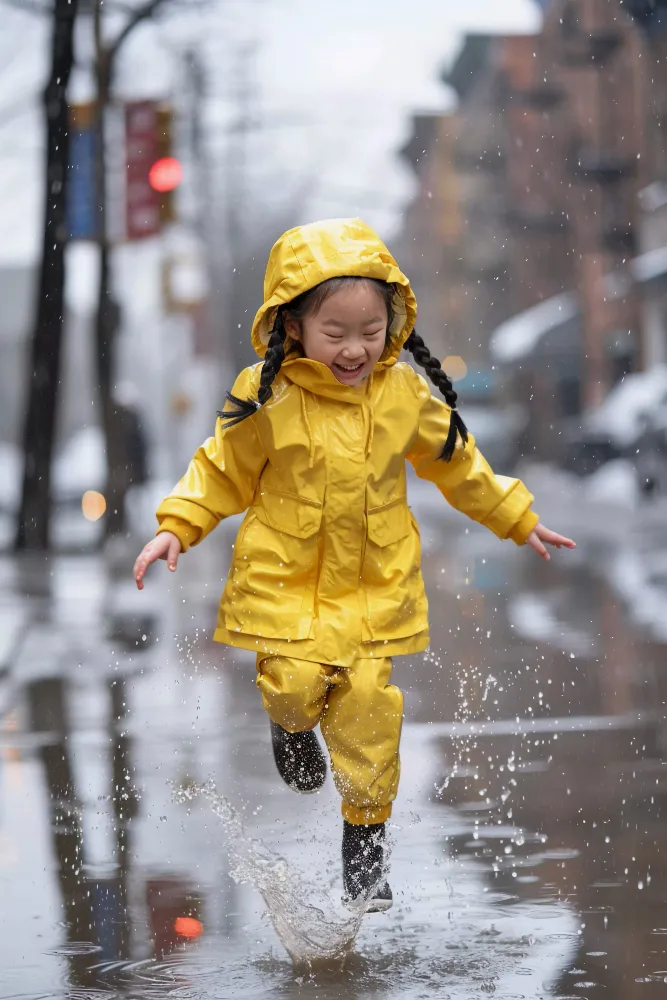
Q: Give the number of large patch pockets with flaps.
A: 2